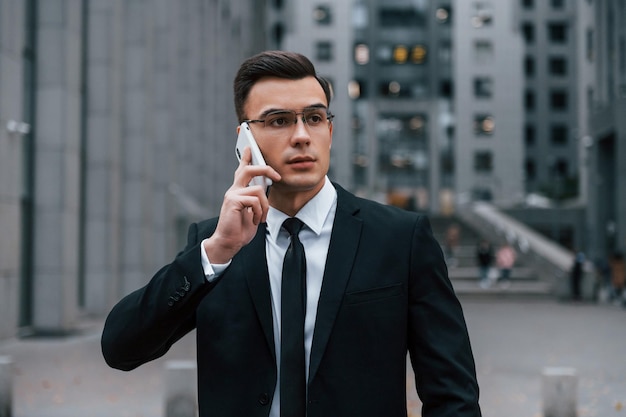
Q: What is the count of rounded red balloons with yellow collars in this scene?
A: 0